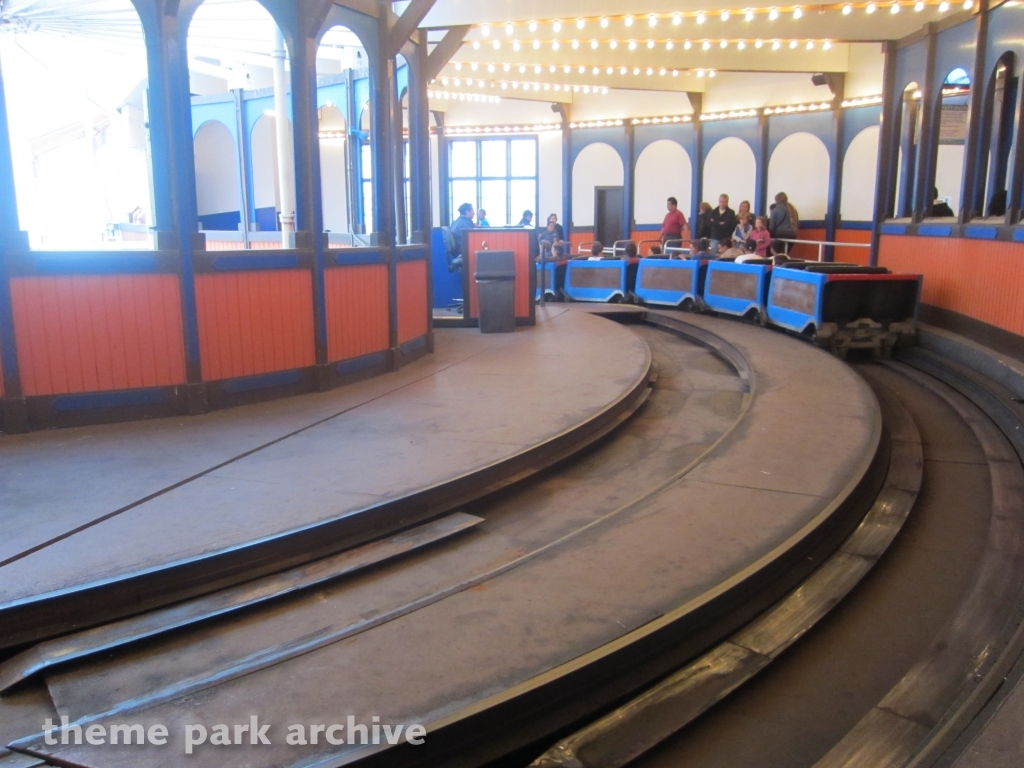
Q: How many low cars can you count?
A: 5